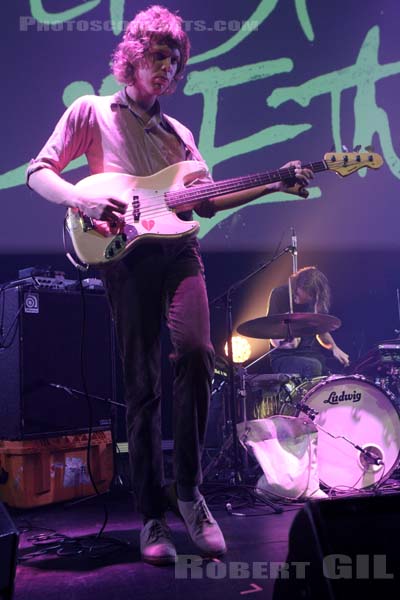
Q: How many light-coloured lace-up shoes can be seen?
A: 2